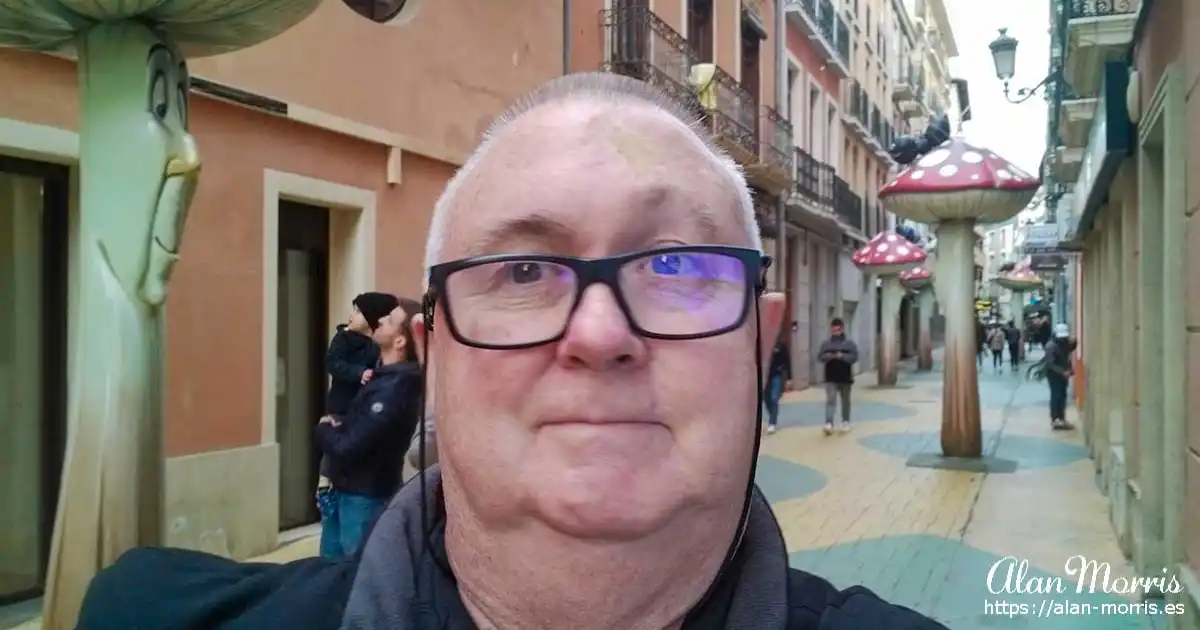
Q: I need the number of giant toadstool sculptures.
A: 5